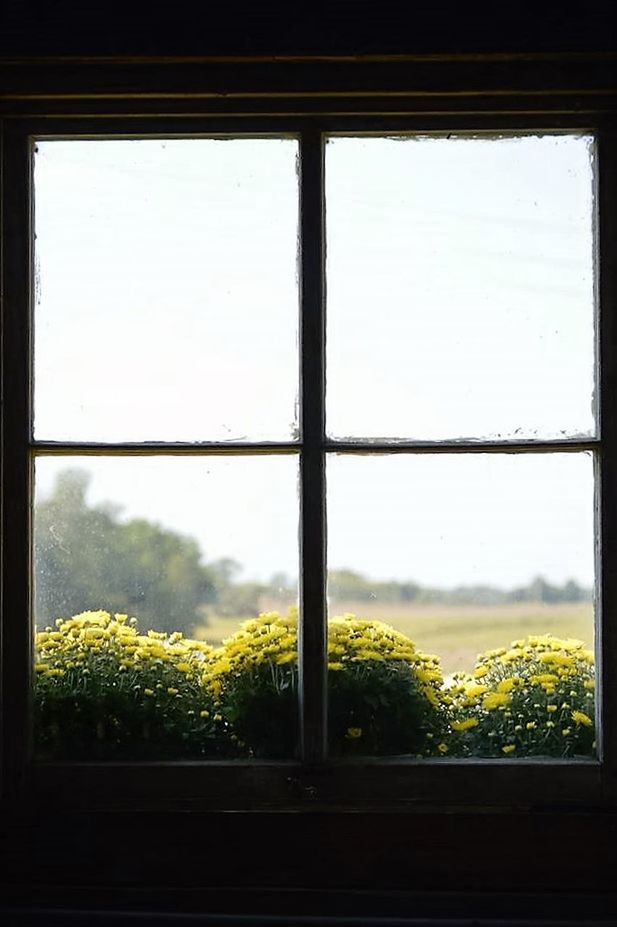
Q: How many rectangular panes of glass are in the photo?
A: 4